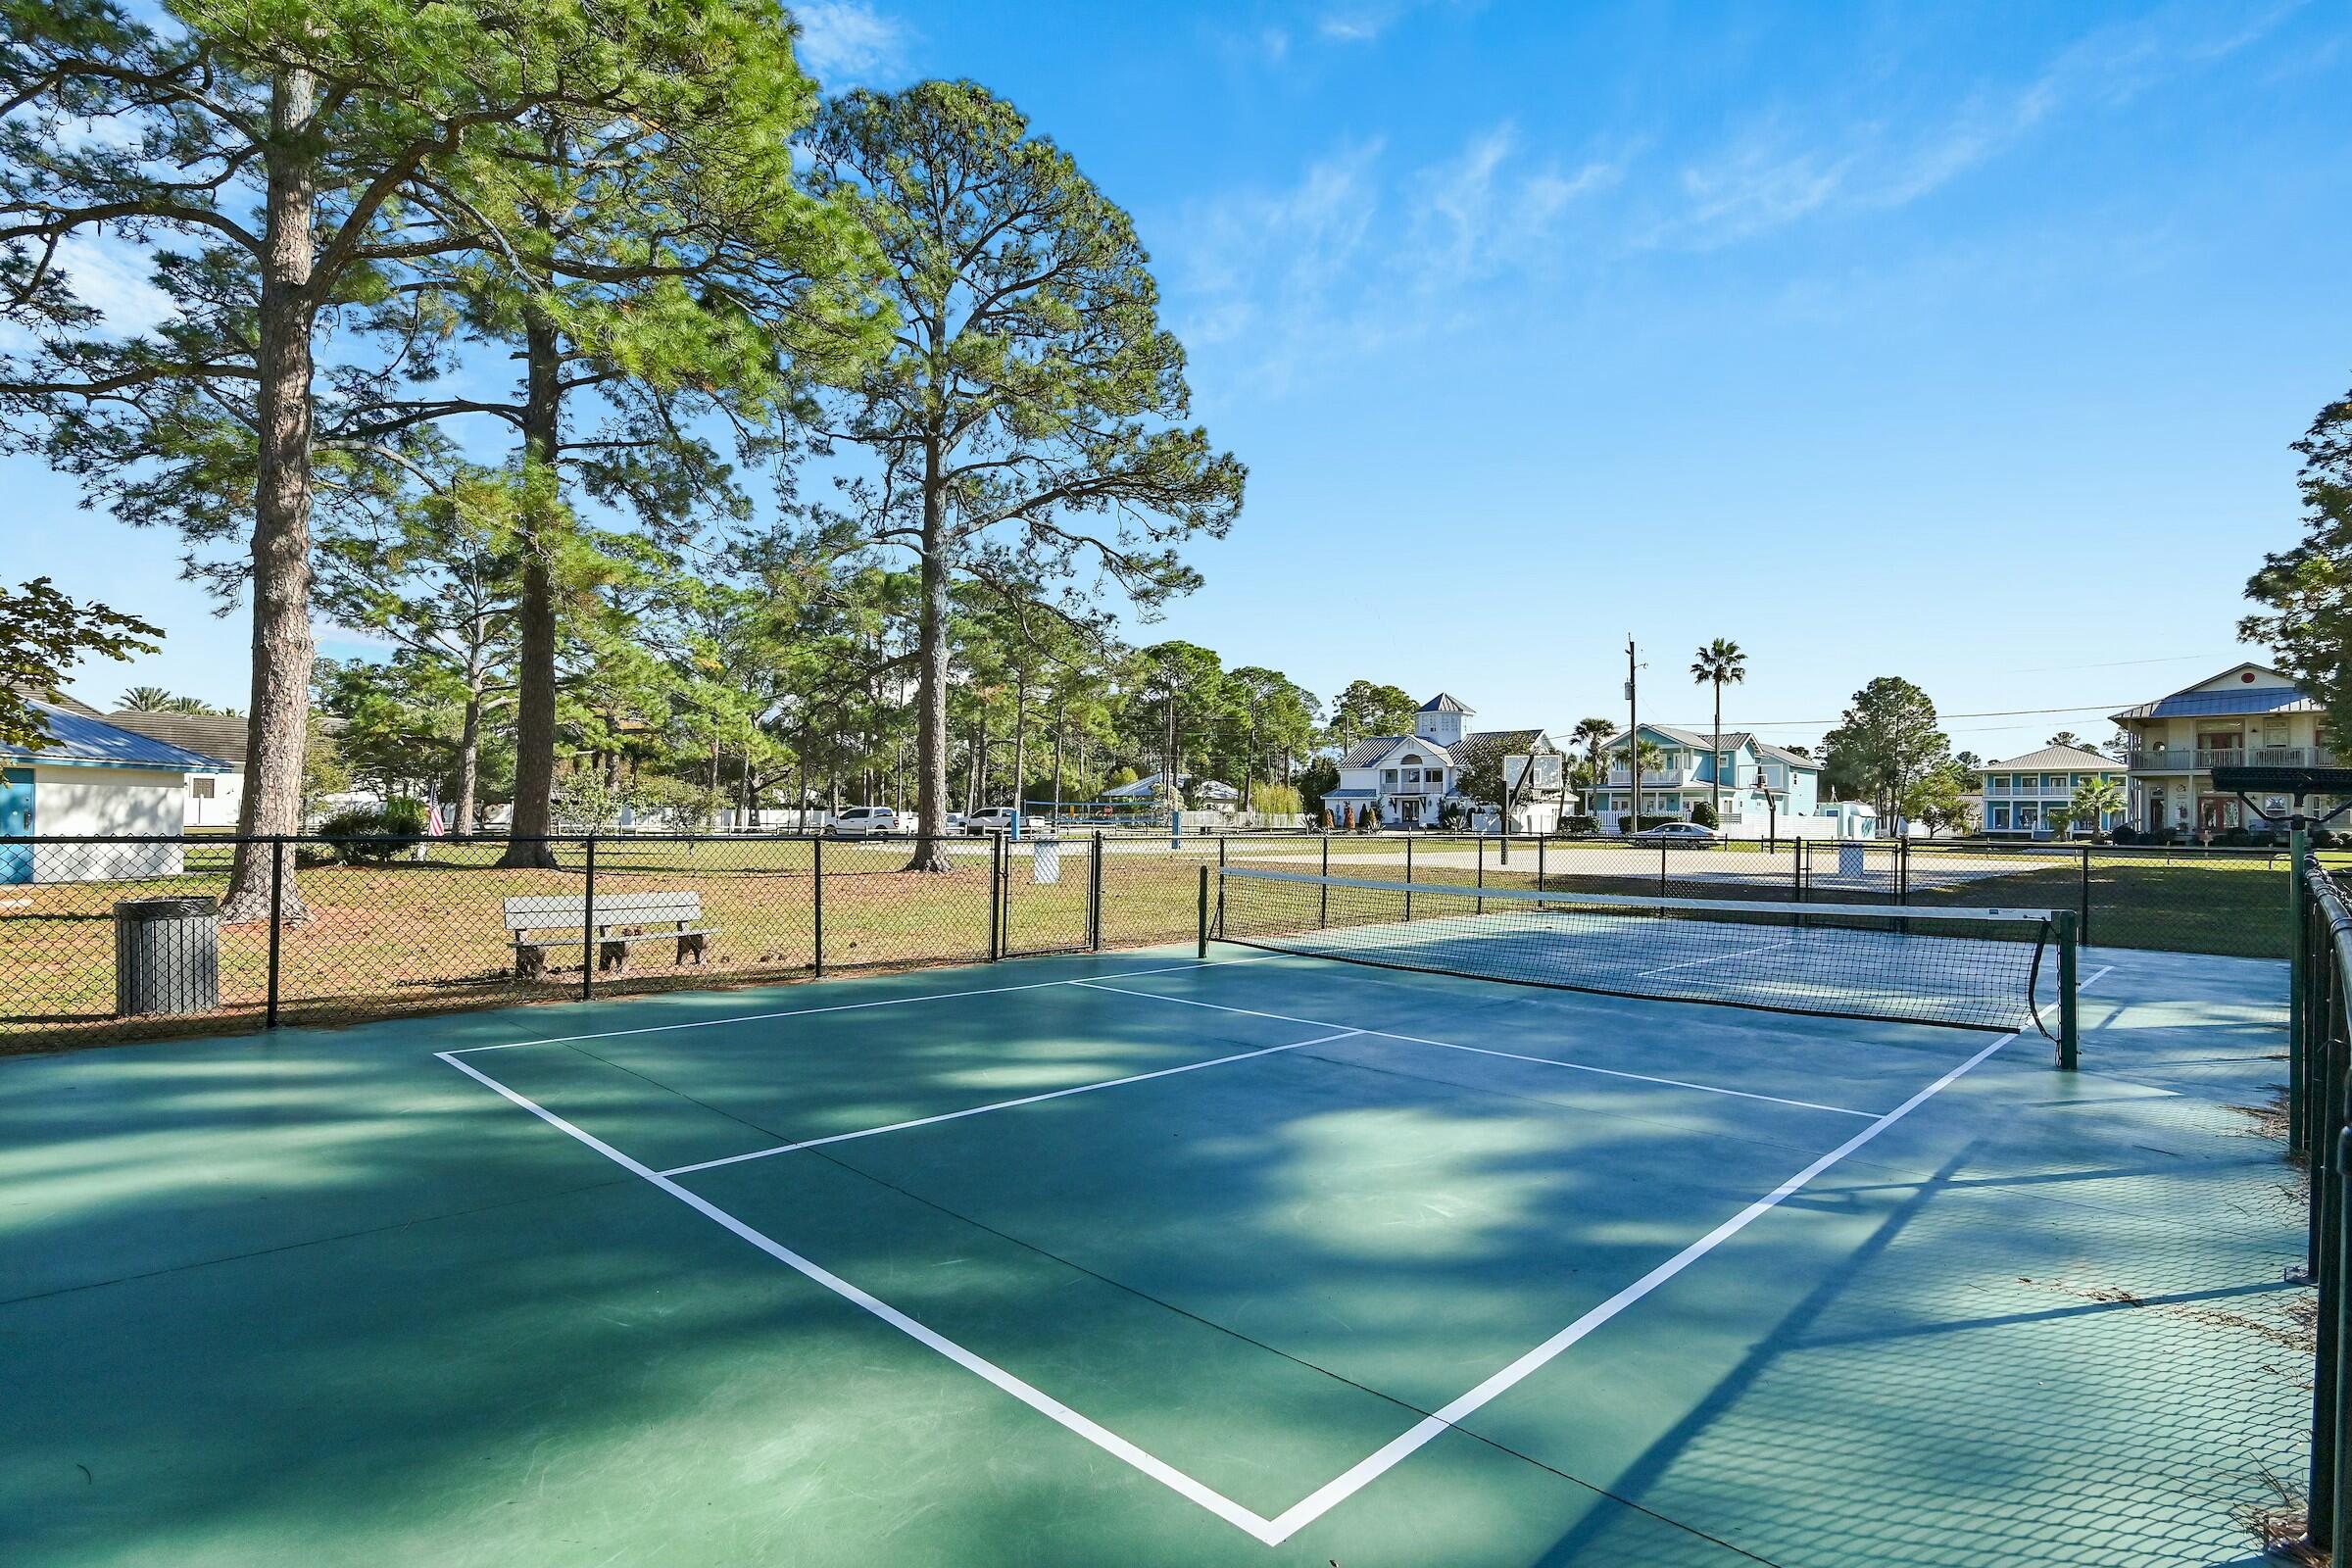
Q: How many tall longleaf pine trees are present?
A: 3